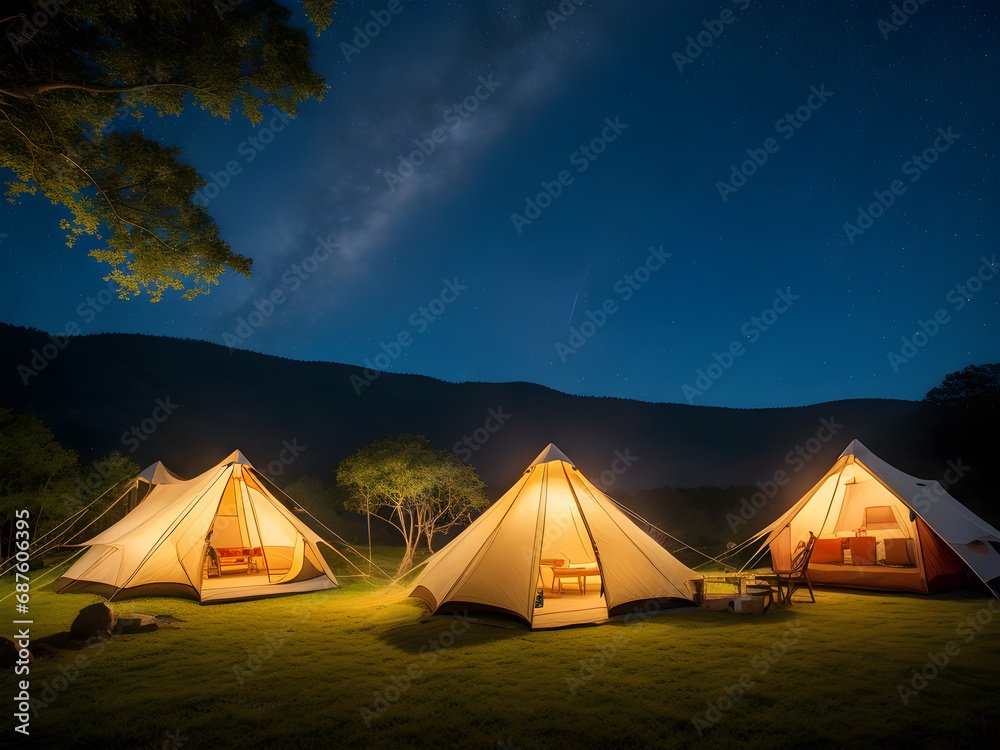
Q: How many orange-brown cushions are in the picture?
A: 3